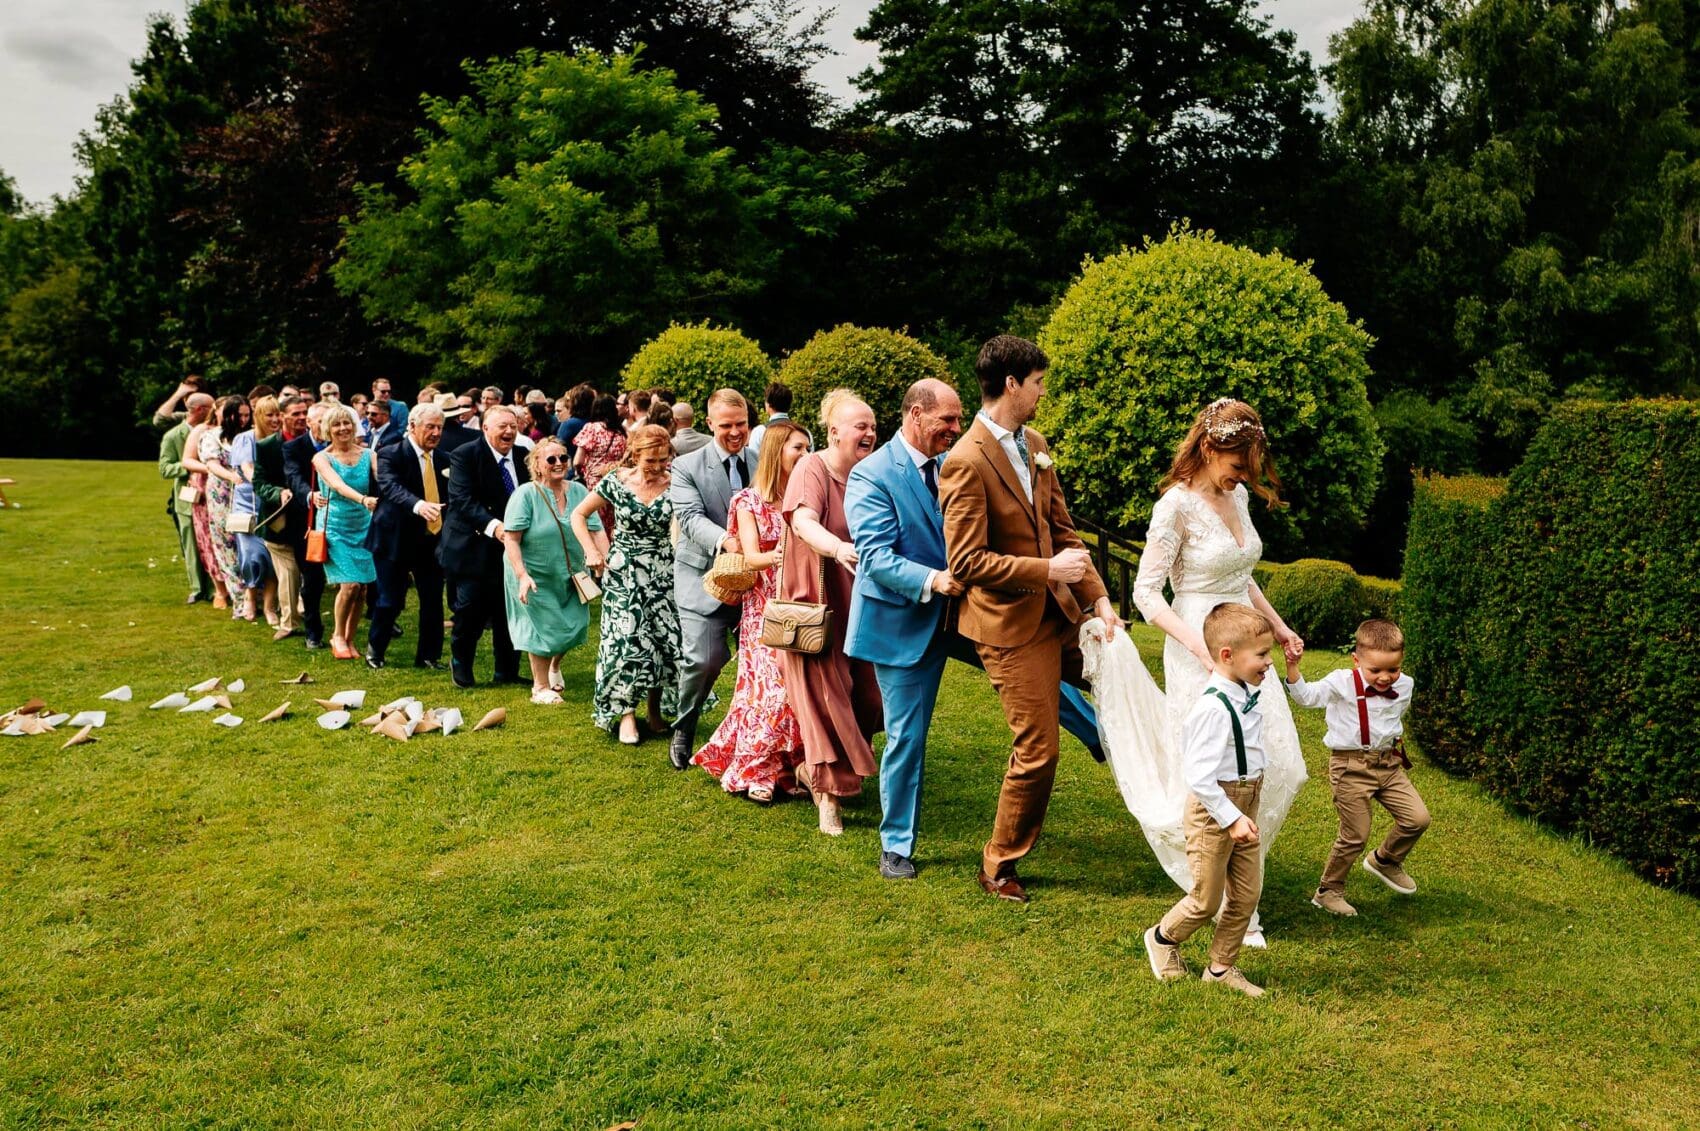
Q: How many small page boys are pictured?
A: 2